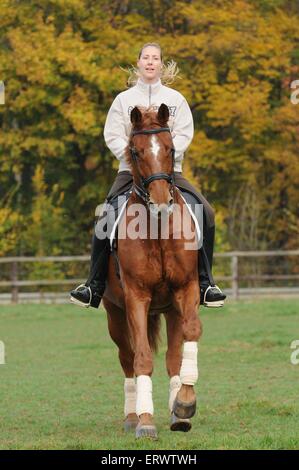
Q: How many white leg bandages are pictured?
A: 4